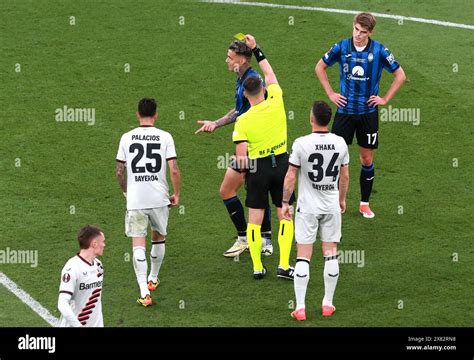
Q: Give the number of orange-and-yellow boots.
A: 2